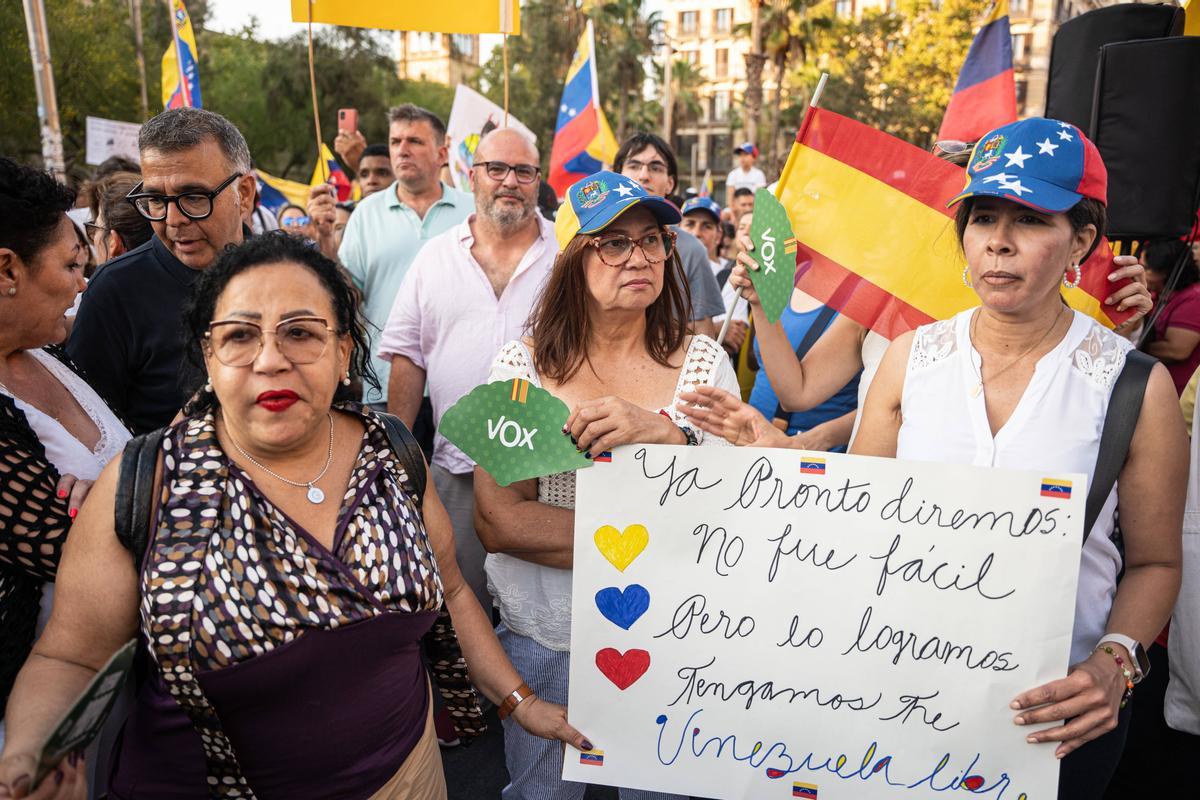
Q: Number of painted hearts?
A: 3